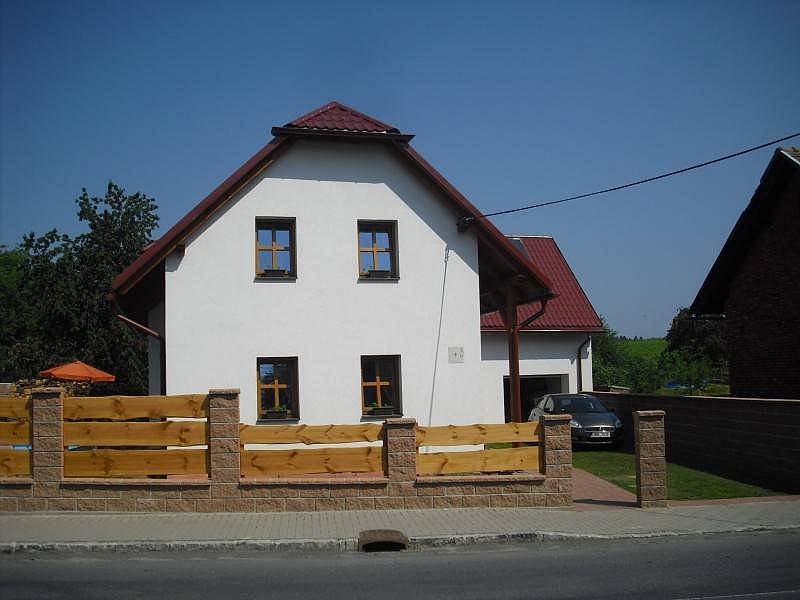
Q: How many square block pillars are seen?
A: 5